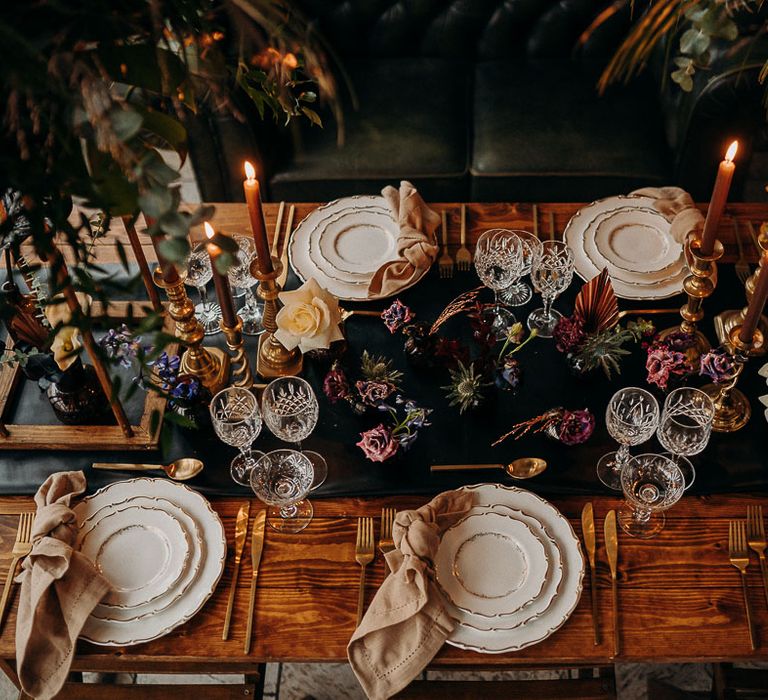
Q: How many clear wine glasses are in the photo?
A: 12